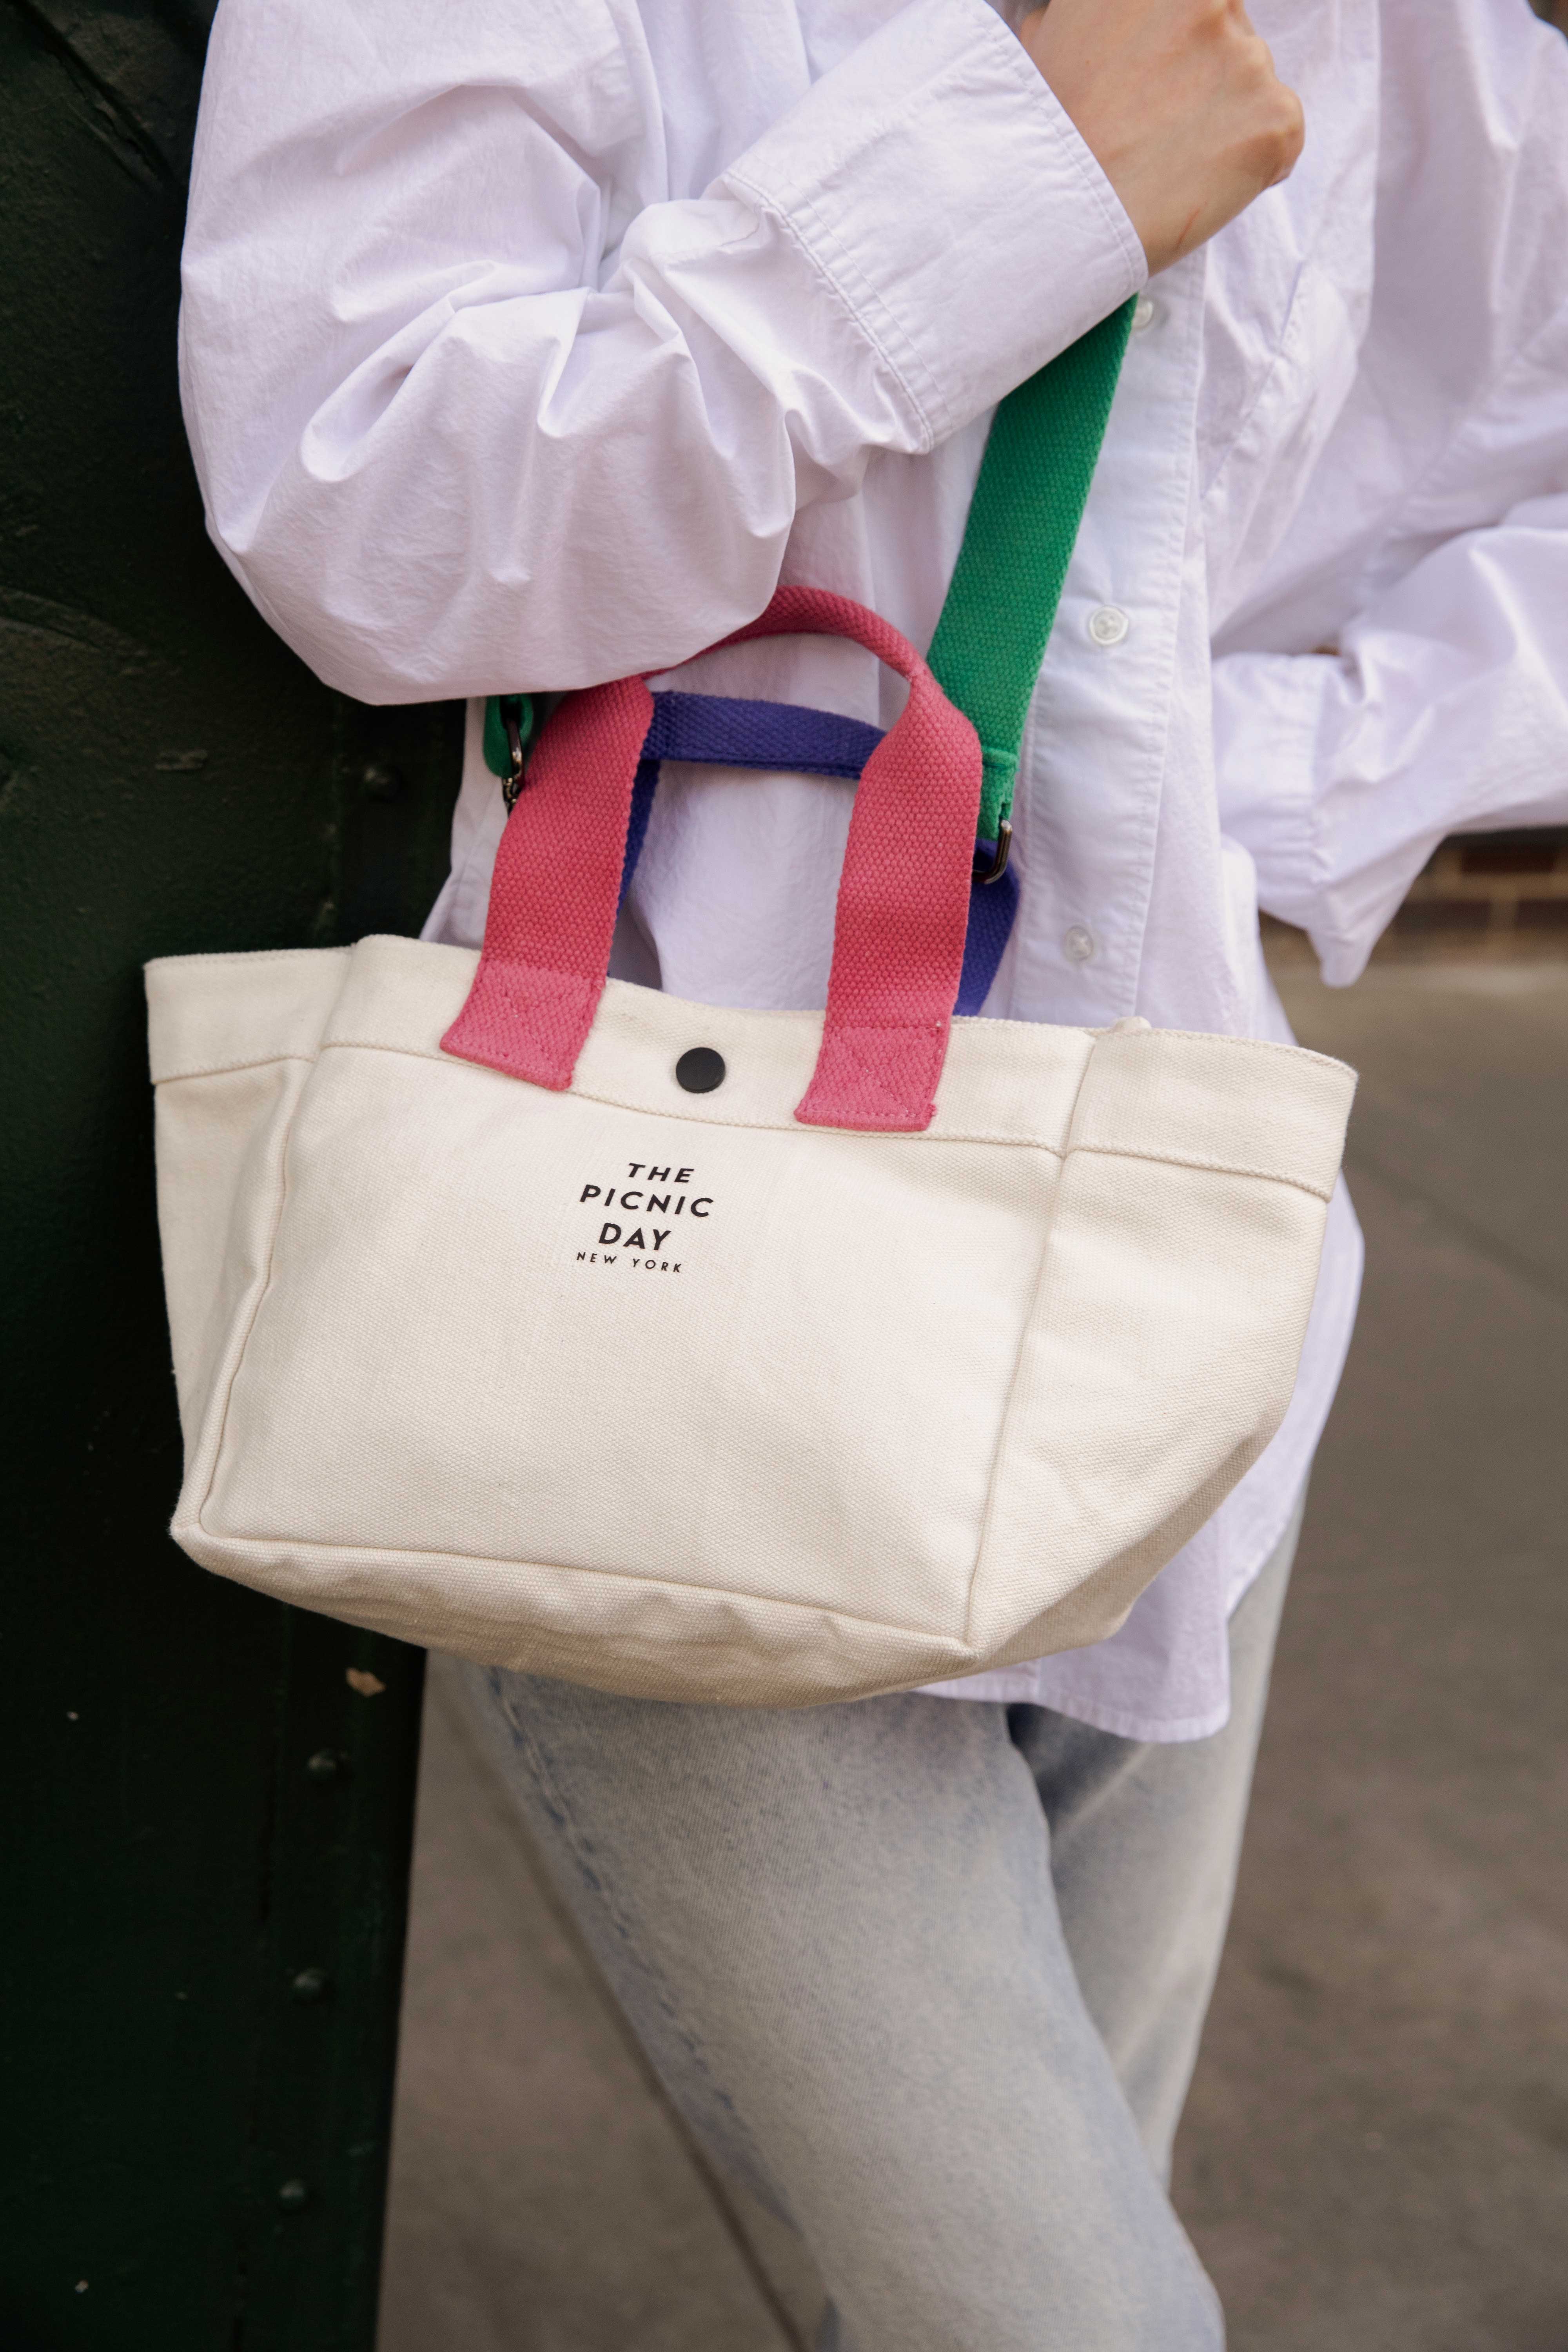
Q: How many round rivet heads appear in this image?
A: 4